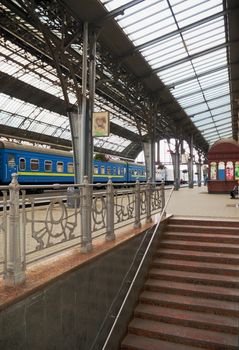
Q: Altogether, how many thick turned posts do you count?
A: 6